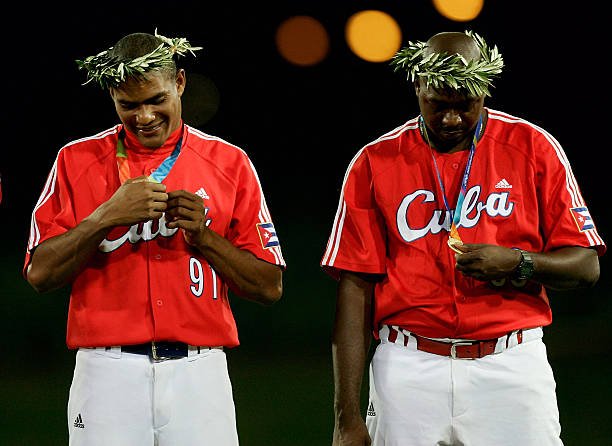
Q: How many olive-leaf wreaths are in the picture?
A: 2